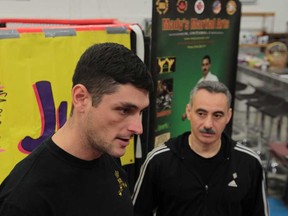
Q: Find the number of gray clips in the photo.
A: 3